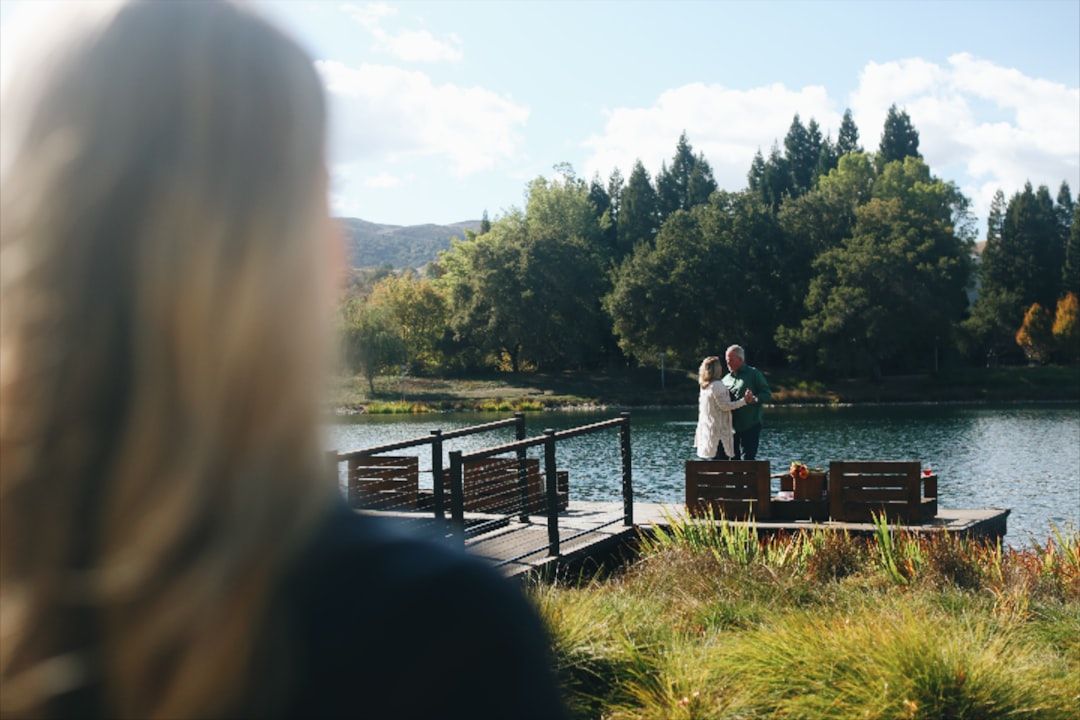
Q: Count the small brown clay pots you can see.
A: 0